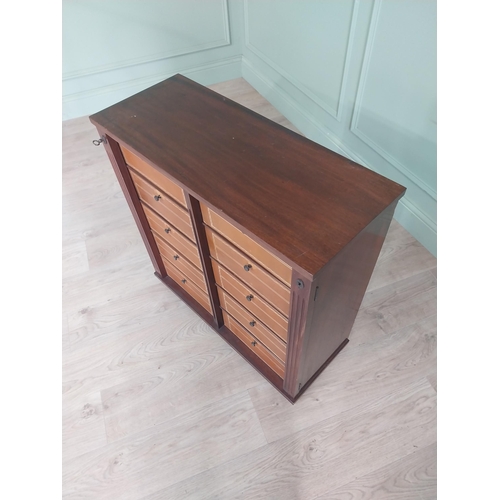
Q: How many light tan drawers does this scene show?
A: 10